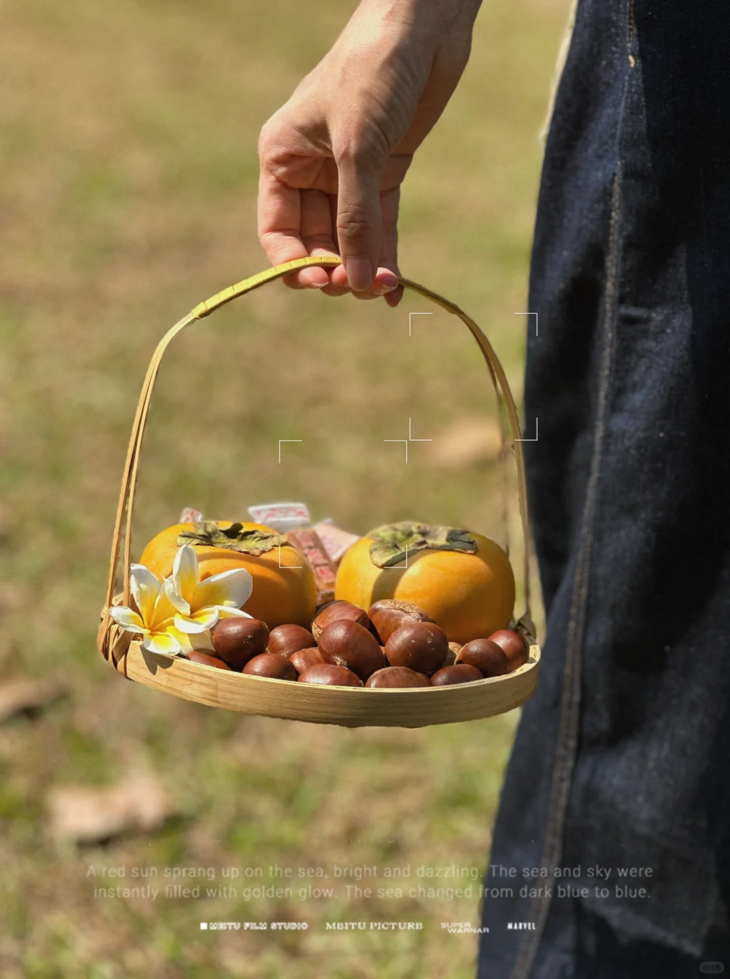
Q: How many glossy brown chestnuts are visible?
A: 15